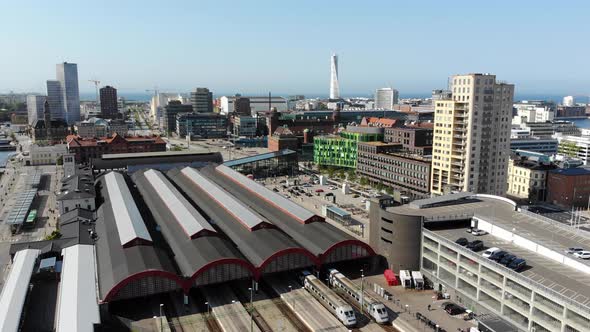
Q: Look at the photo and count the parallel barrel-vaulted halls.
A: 4